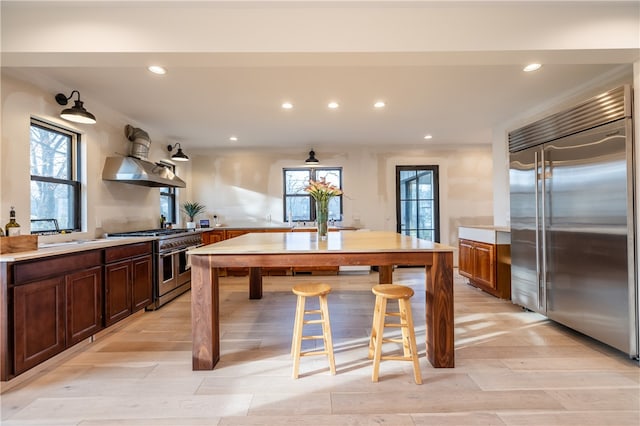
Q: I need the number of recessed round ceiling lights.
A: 7